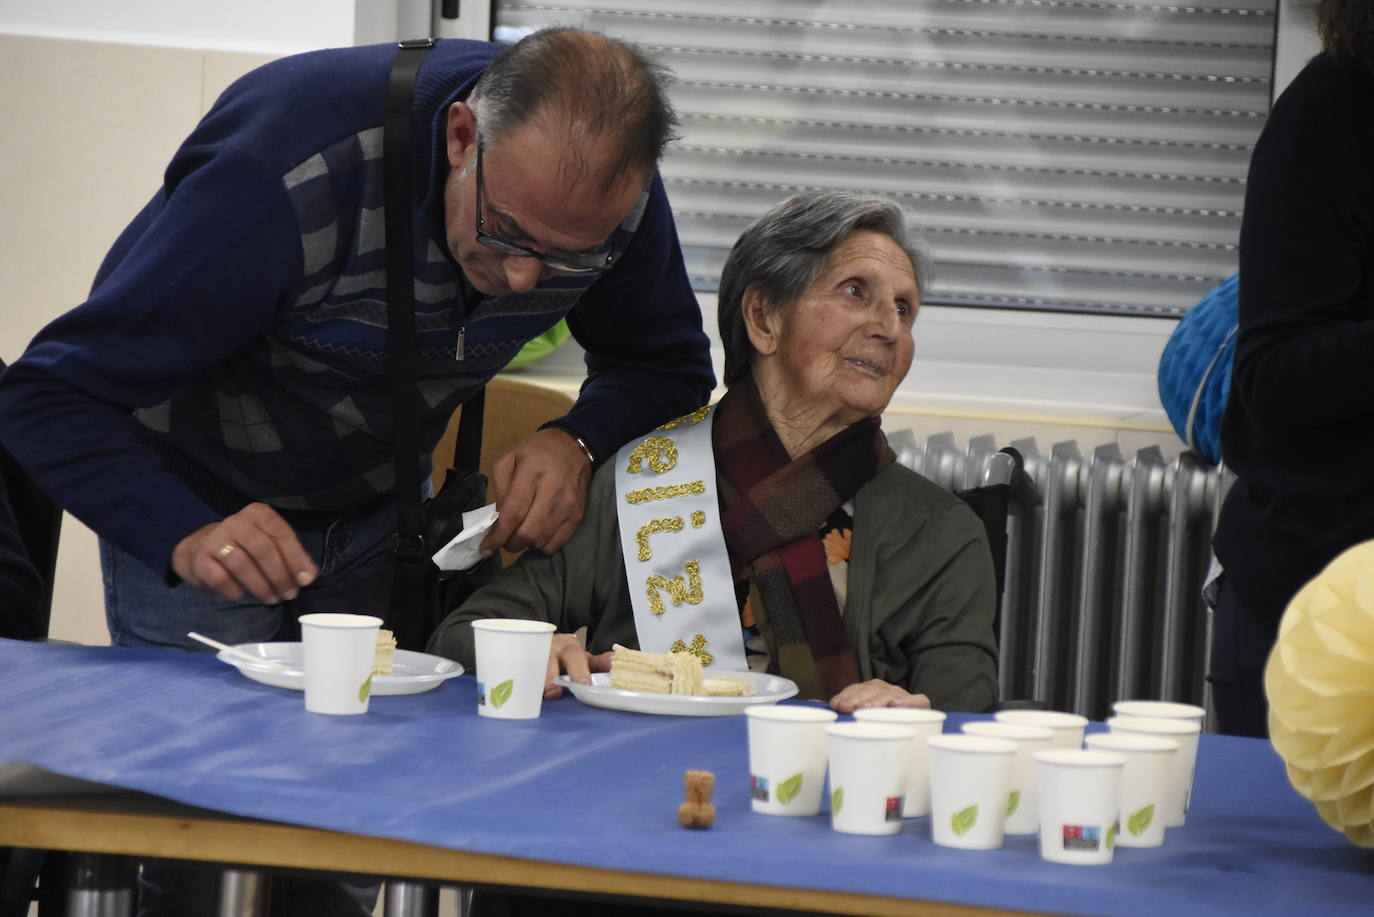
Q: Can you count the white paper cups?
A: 12